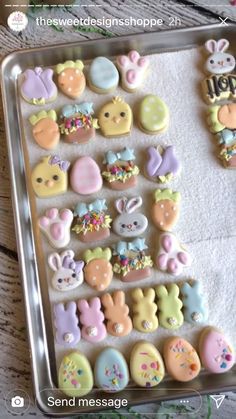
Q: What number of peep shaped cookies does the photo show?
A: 6